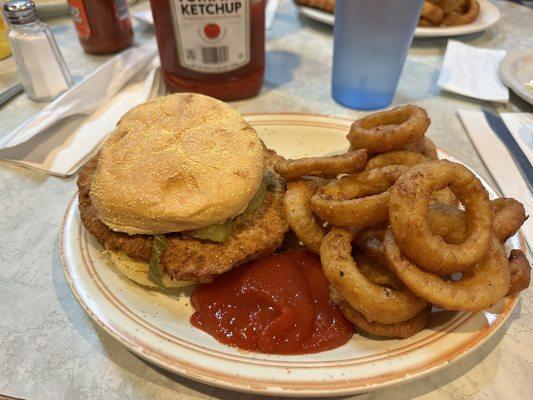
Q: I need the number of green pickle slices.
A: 3